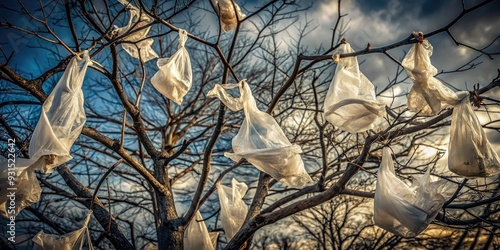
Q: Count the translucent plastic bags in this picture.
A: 13